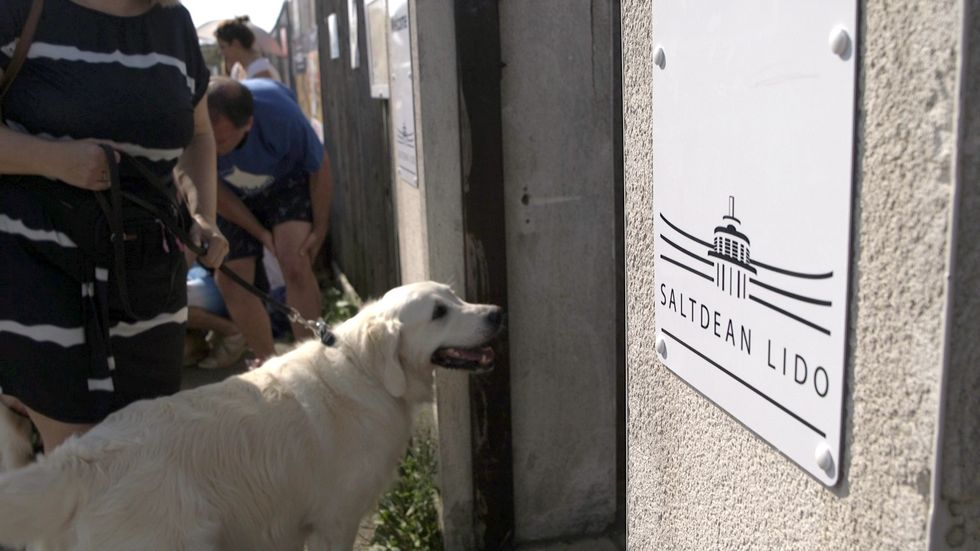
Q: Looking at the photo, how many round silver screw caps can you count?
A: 4